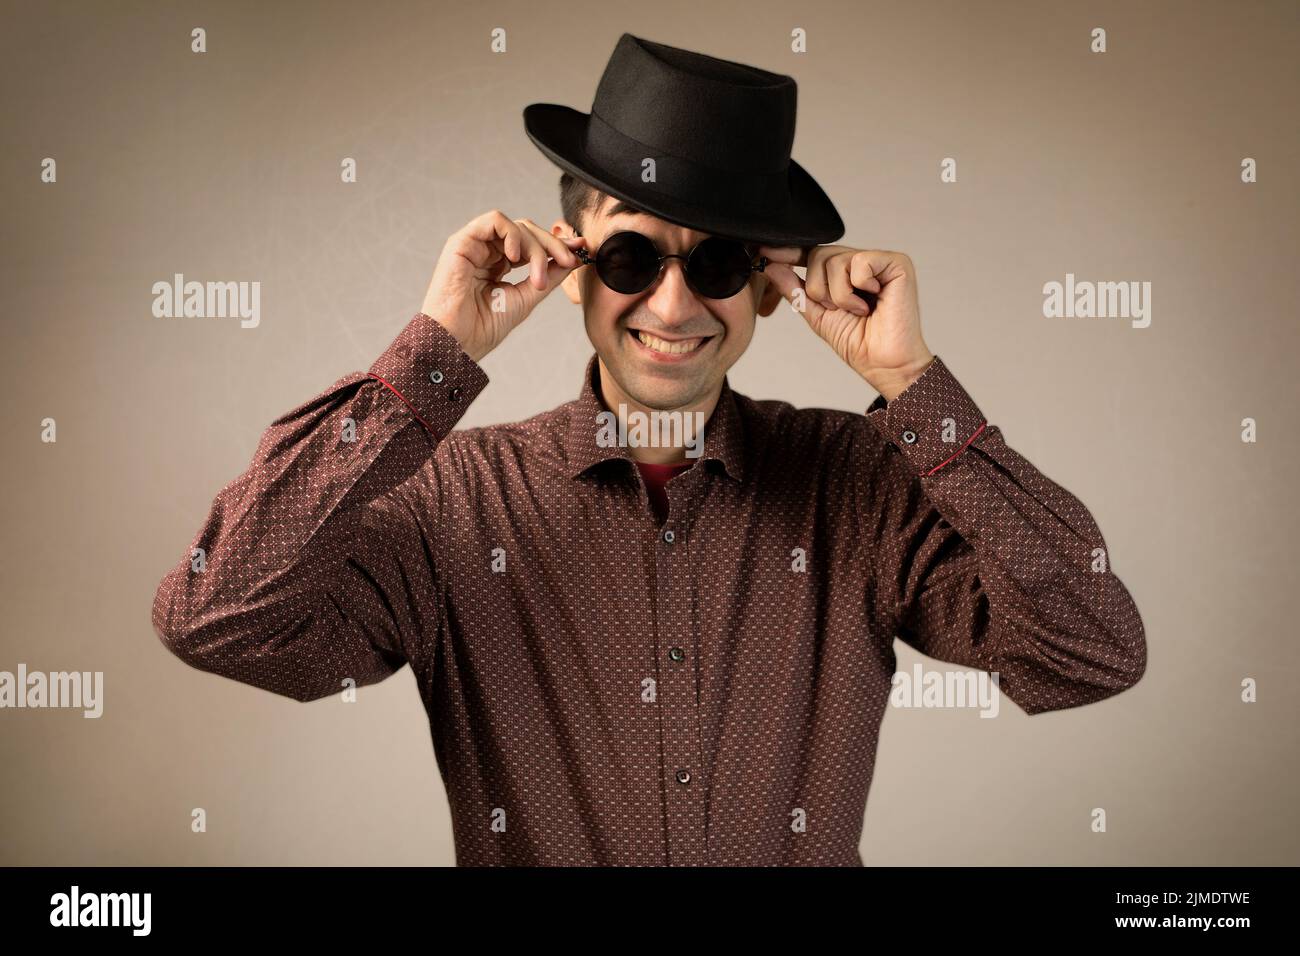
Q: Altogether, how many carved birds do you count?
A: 0